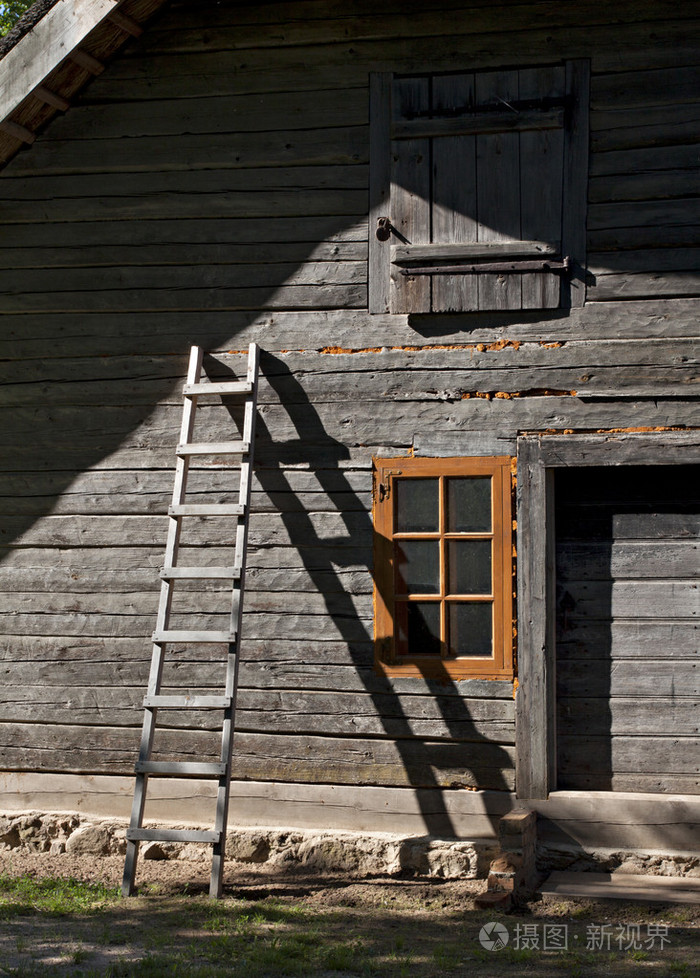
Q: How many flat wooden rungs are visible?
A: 8